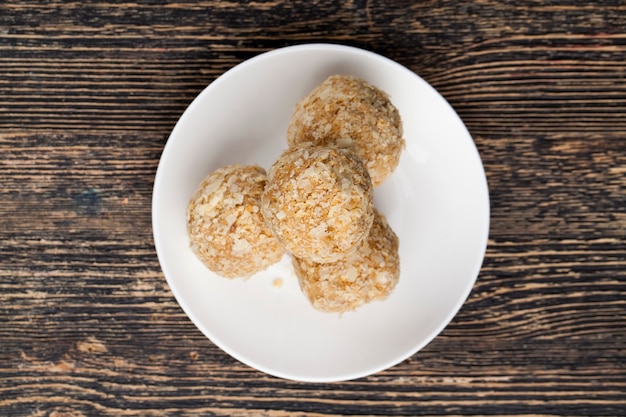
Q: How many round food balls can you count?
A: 4